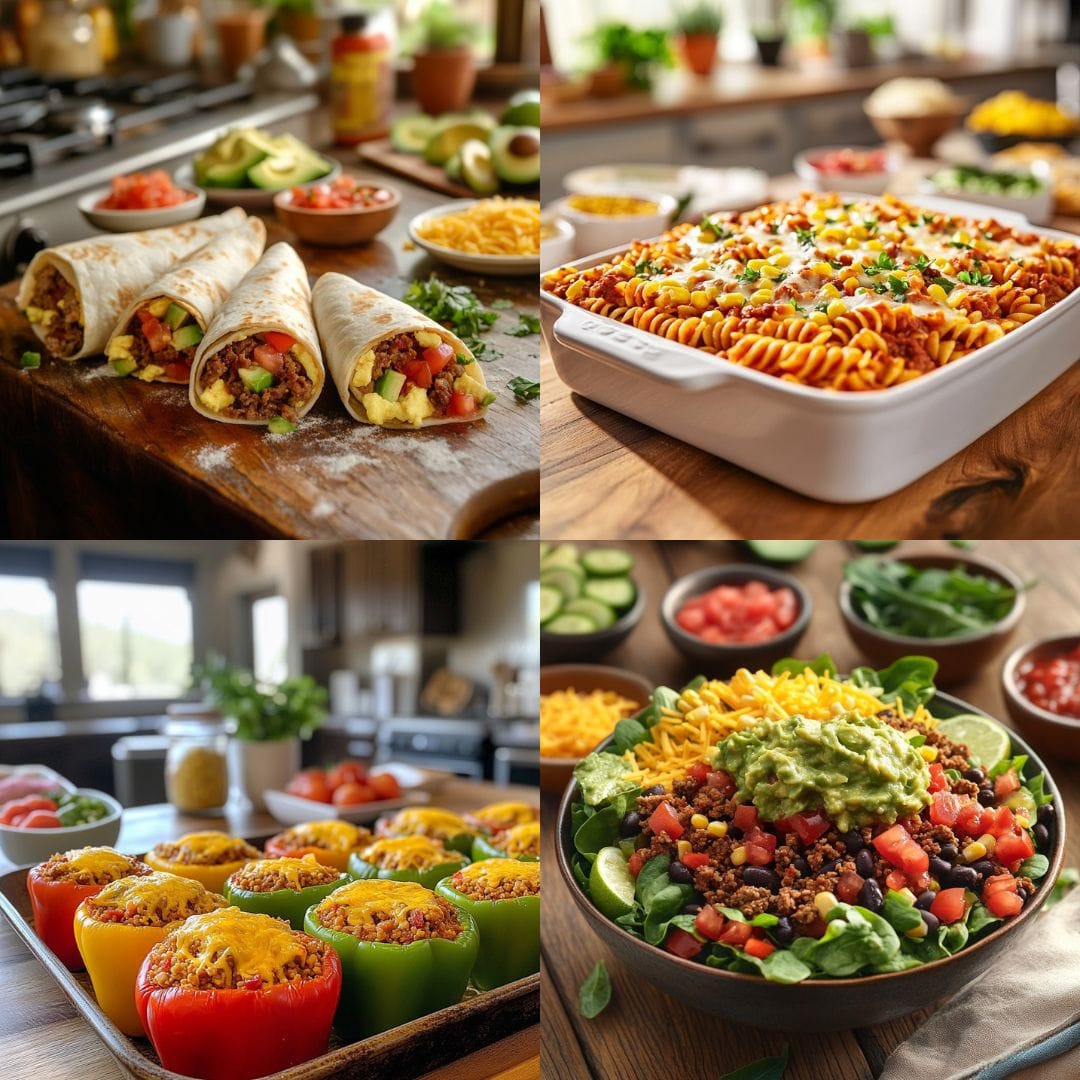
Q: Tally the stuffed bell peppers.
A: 12